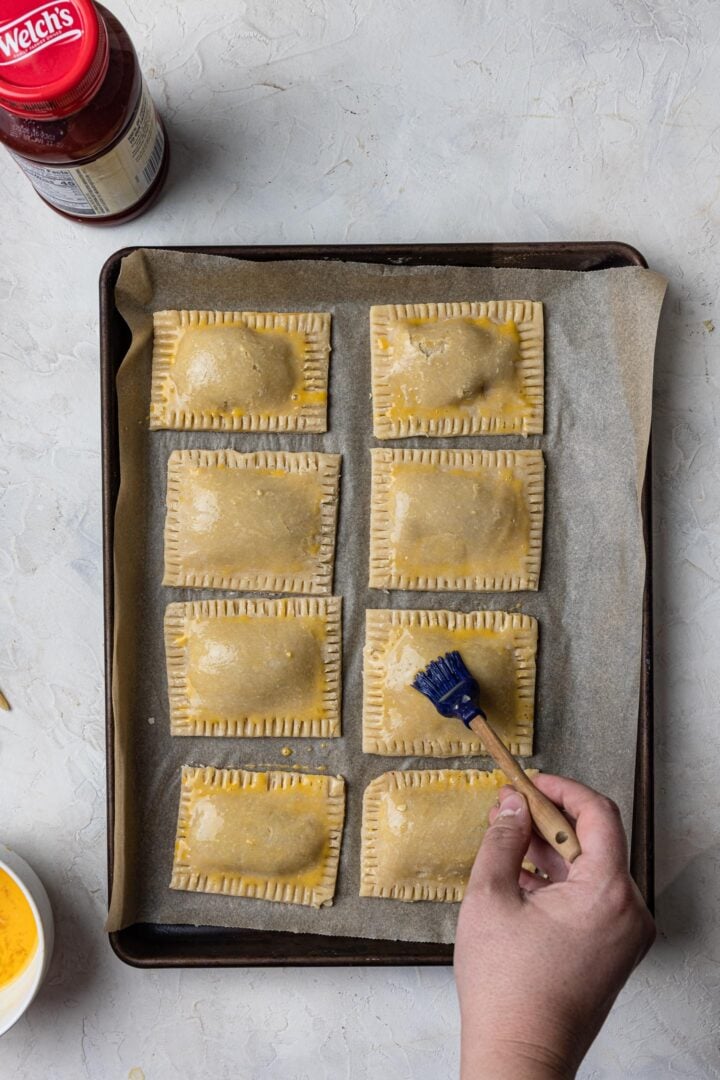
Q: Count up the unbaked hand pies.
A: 8